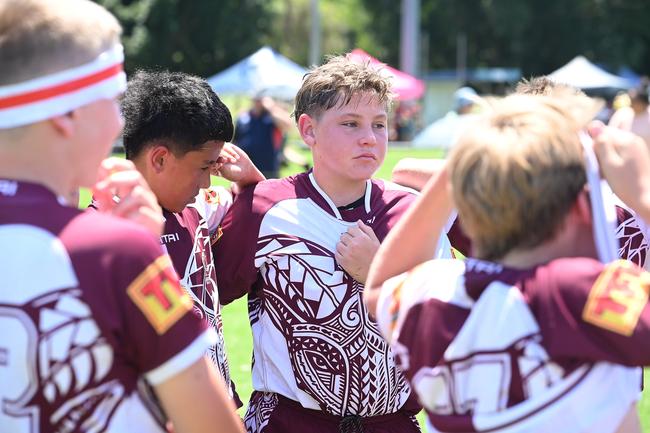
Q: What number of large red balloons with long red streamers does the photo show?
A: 0